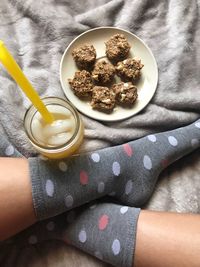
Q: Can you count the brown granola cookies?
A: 7